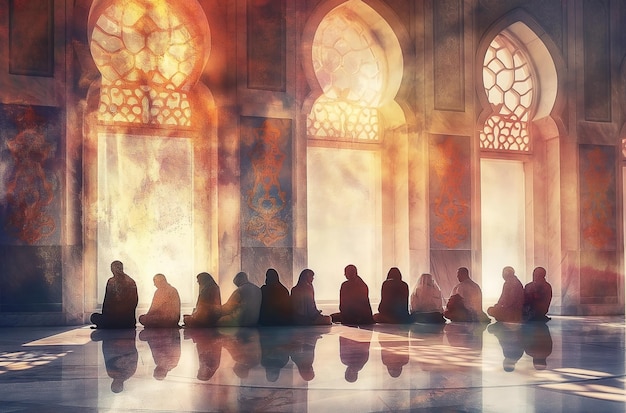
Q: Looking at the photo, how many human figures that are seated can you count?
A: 12